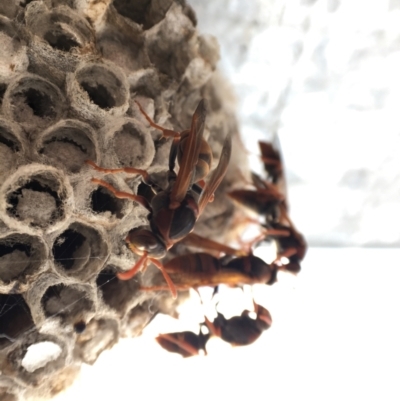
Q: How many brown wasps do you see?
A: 5